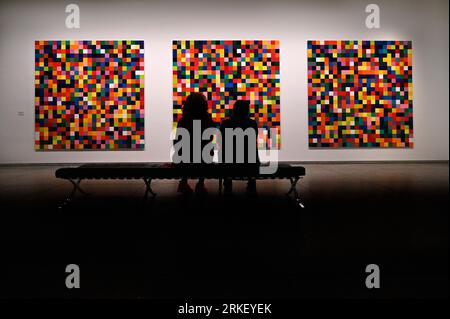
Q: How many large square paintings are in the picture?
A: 3